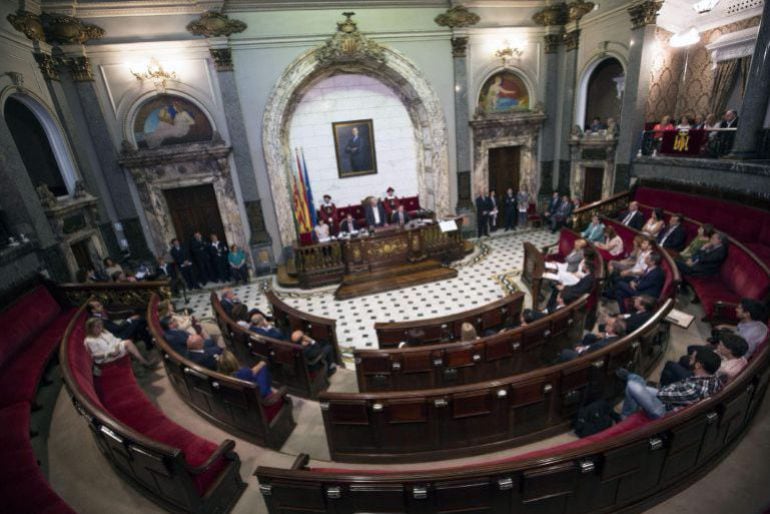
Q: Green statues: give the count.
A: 0